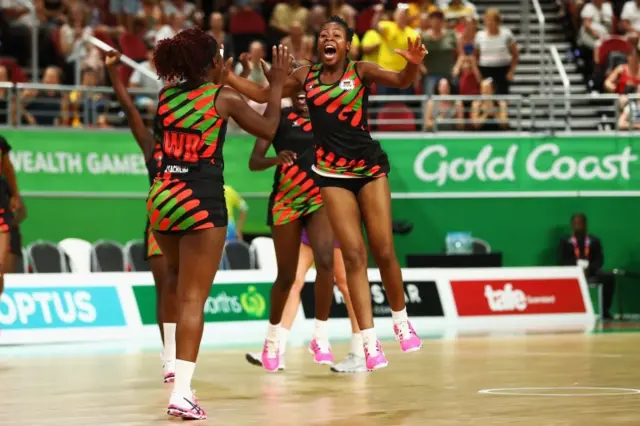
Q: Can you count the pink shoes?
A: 6